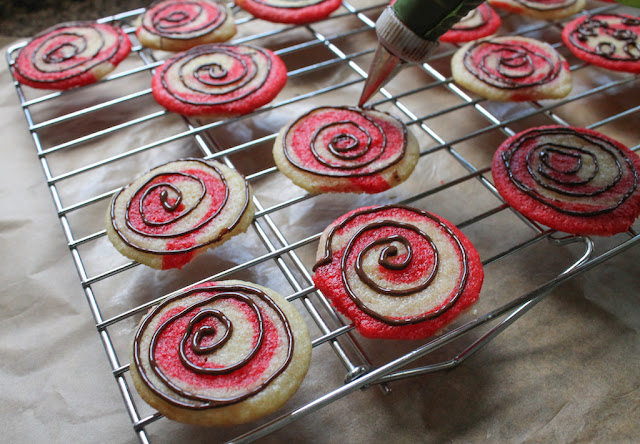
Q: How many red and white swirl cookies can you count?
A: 13